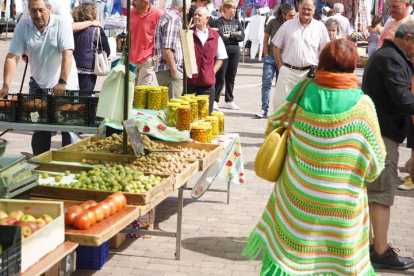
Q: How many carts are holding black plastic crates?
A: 1